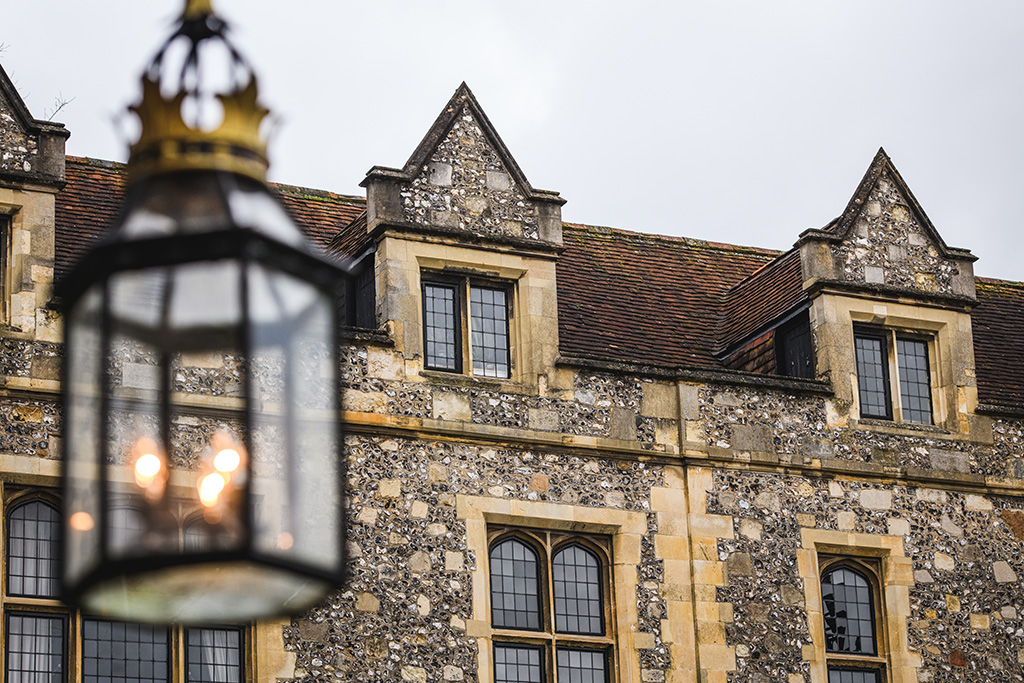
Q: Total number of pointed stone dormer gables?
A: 3